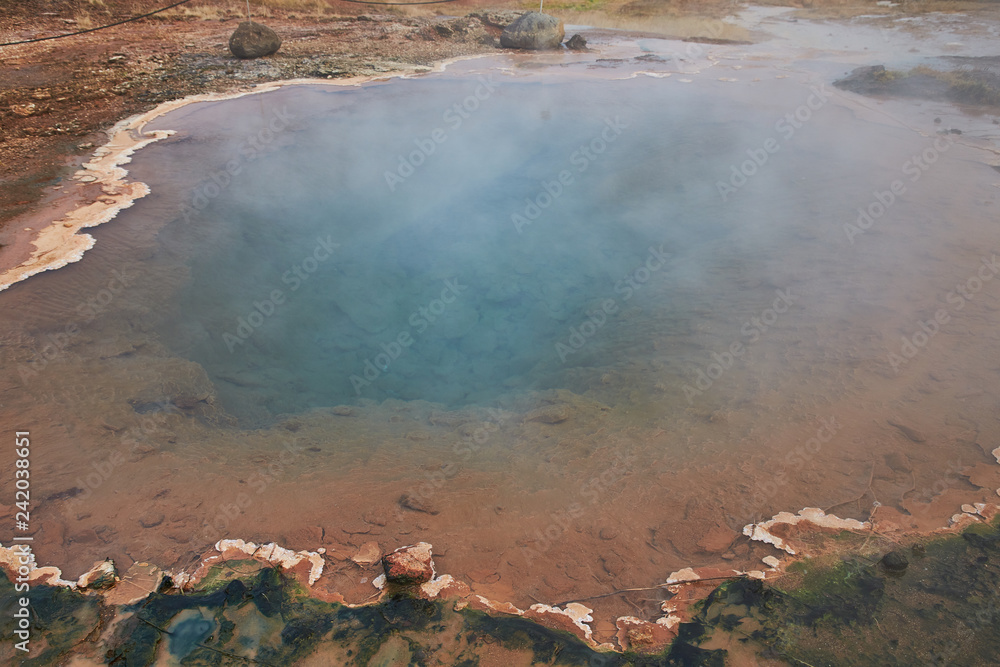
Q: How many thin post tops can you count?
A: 2